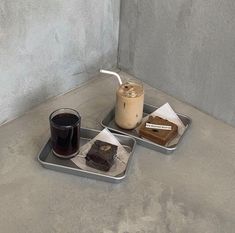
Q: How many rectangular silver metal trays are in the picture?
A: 2